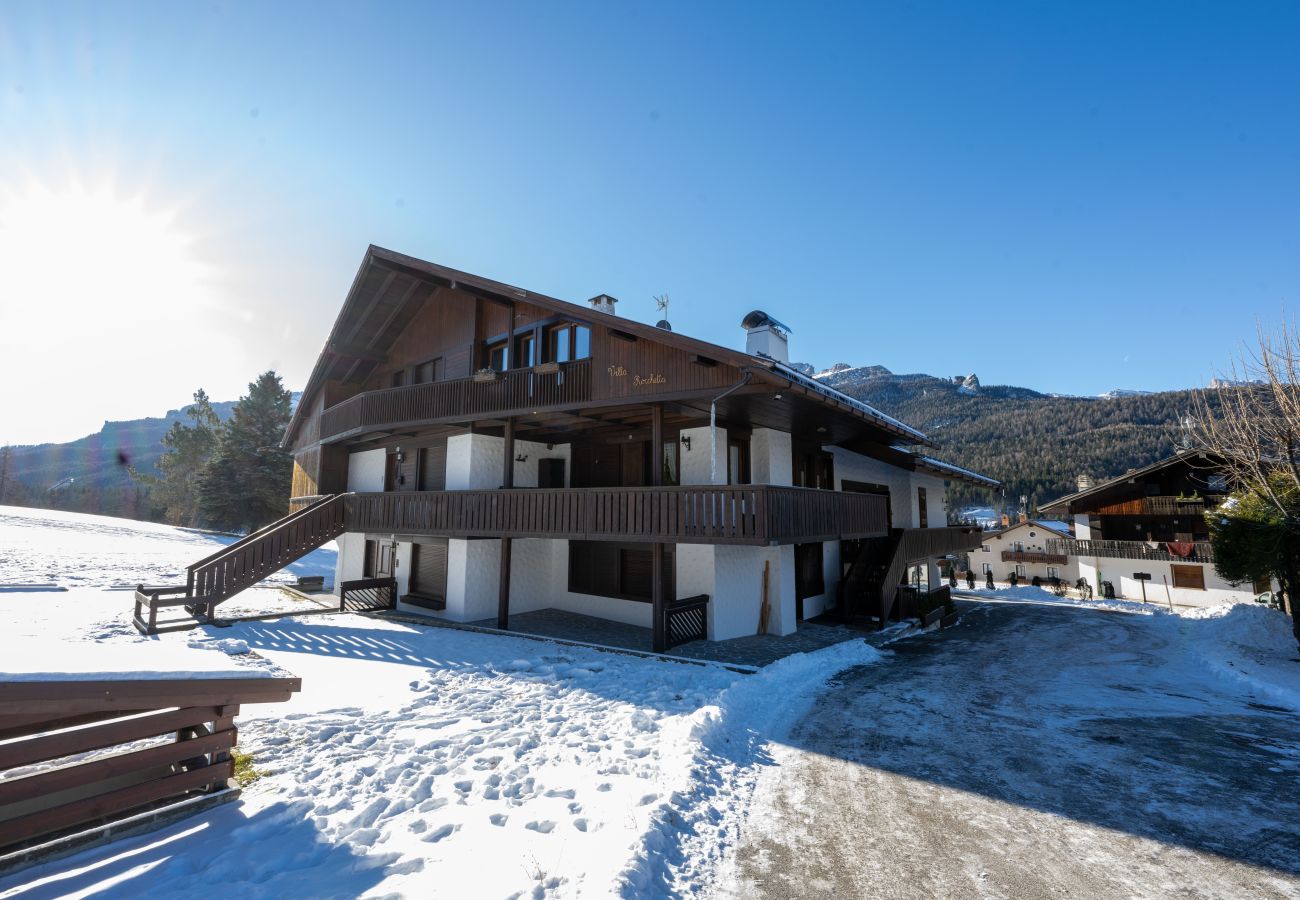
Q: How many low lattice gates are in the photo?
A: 2